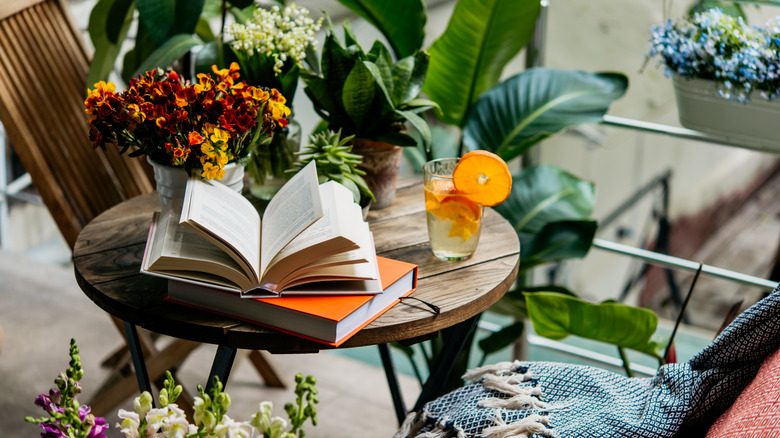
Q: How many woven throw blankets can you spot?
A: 1